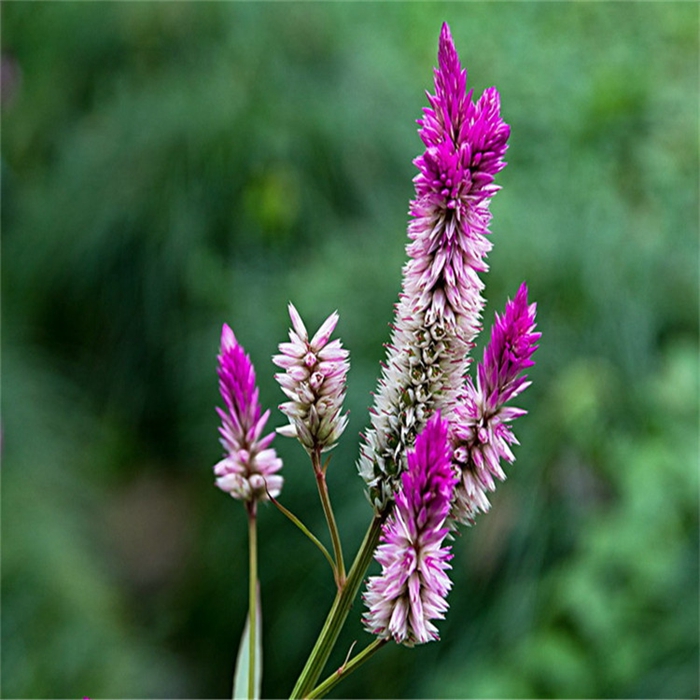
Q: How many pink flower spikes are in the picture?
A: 5